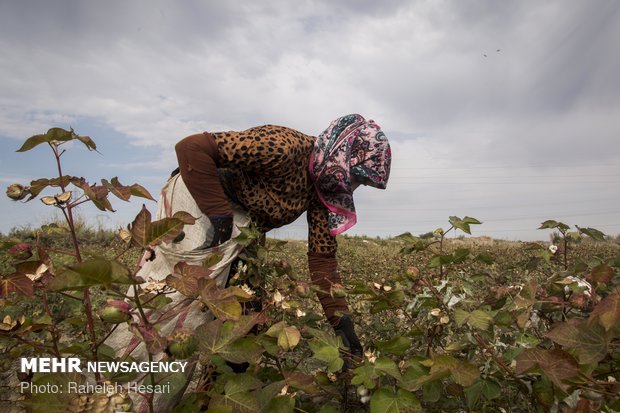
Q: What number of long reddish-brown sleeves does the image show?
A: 2